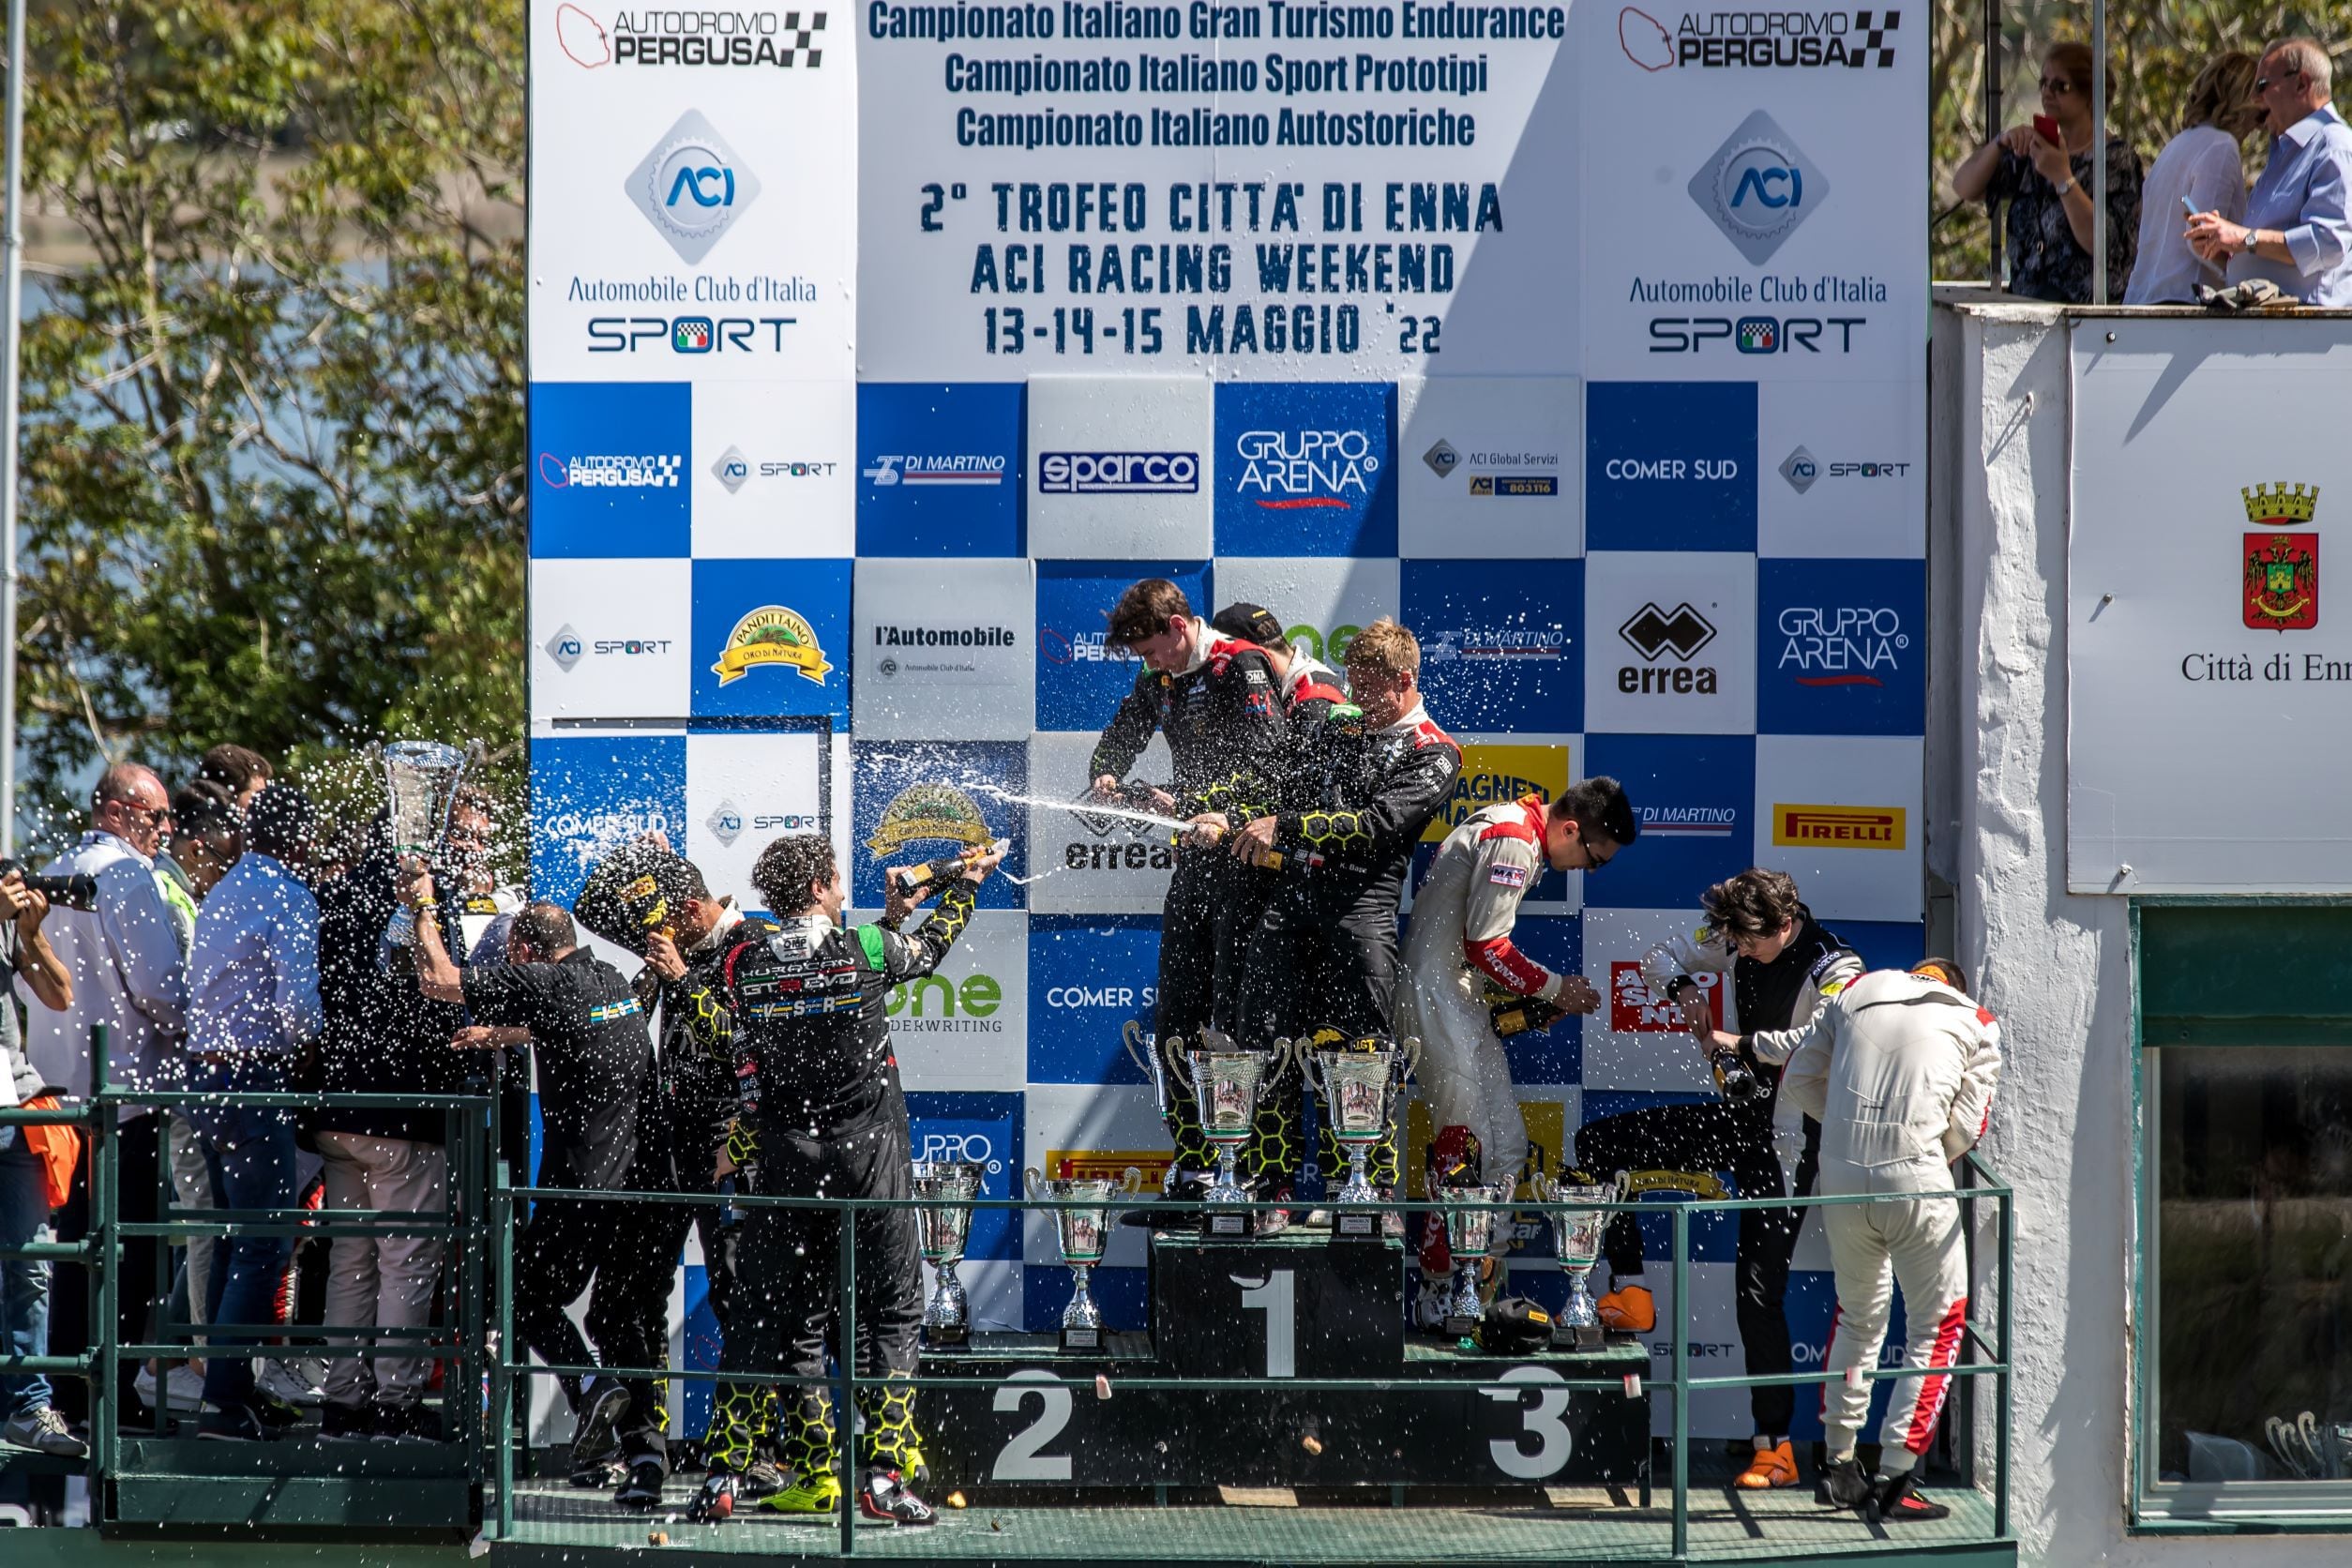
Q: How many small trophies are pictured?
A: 4